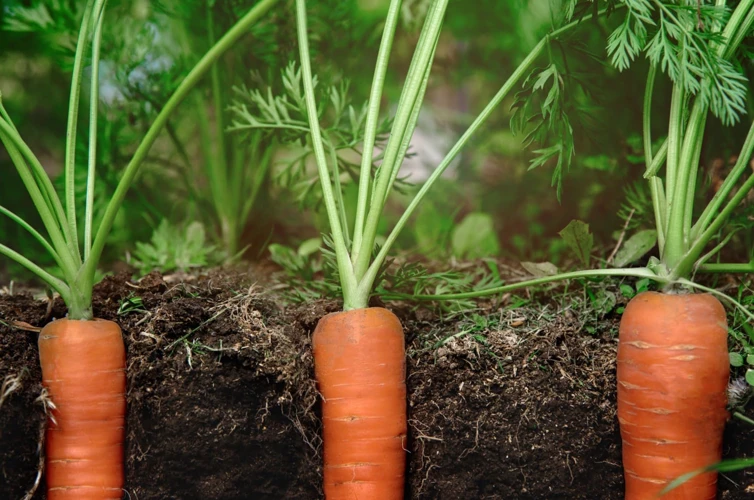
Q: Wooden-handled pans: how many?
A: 0